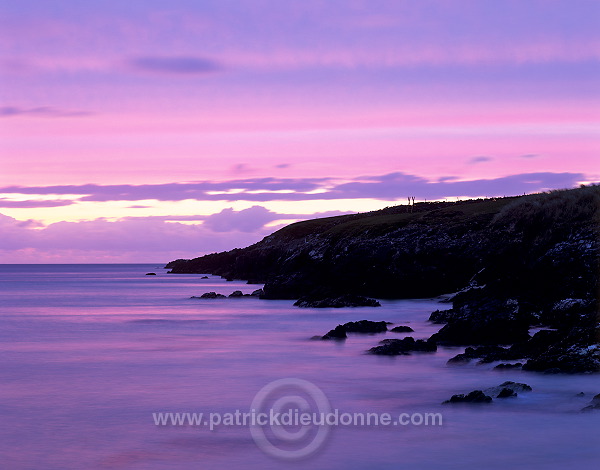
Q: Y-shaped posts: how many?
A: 2